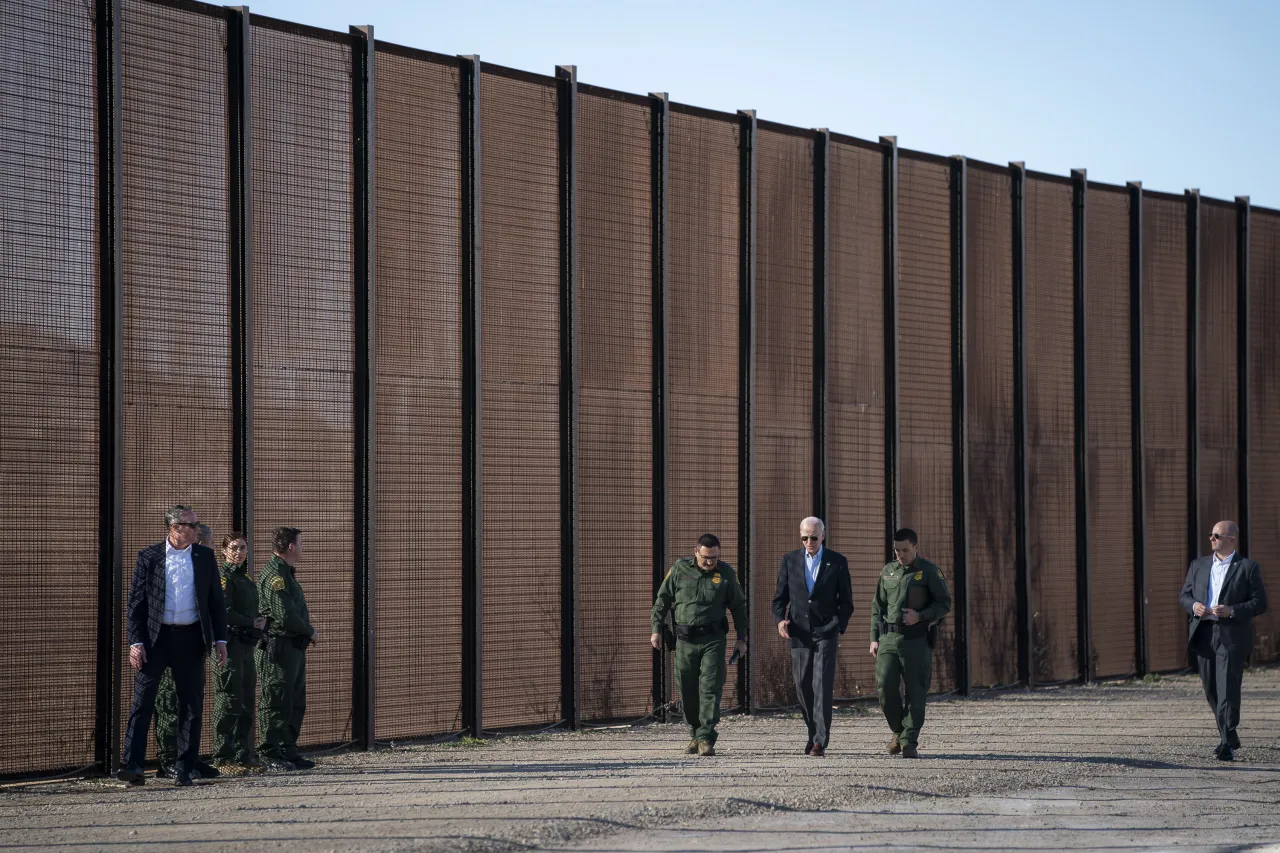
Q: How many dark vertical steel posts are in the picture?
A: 15